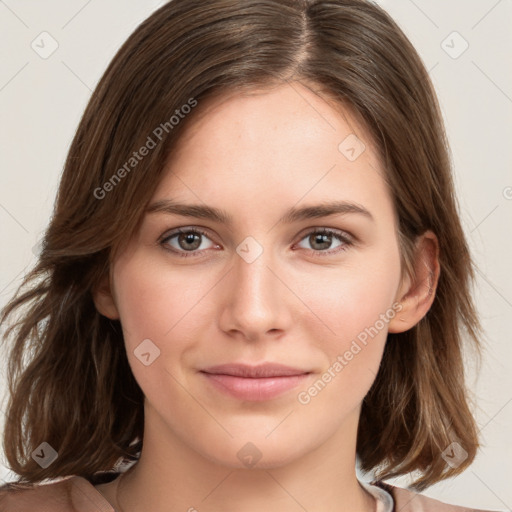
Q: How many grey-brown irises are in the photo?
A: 2